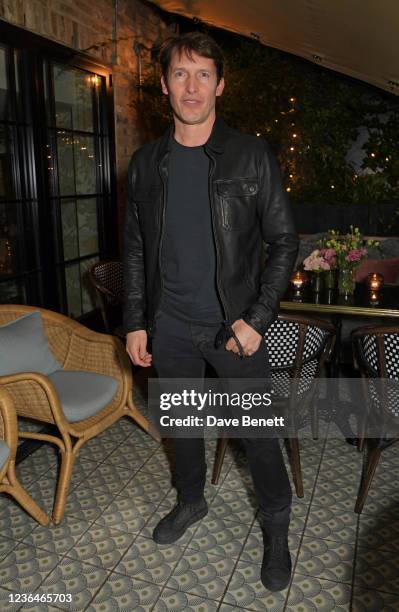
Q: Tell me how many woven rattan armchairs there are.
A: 2